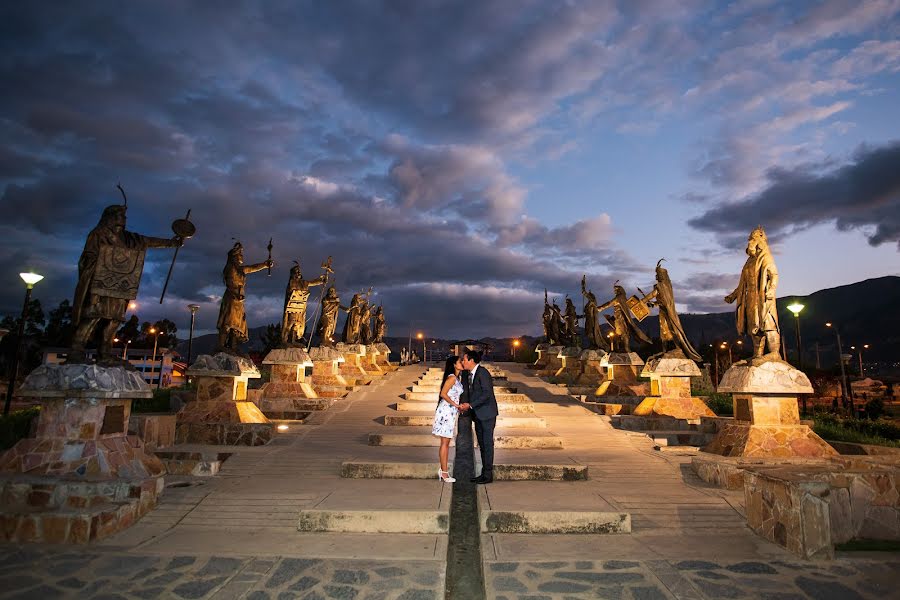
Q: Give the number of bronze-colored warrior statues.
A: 14